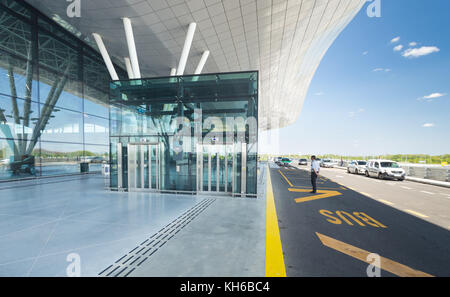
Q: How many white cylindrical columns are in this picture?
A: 6